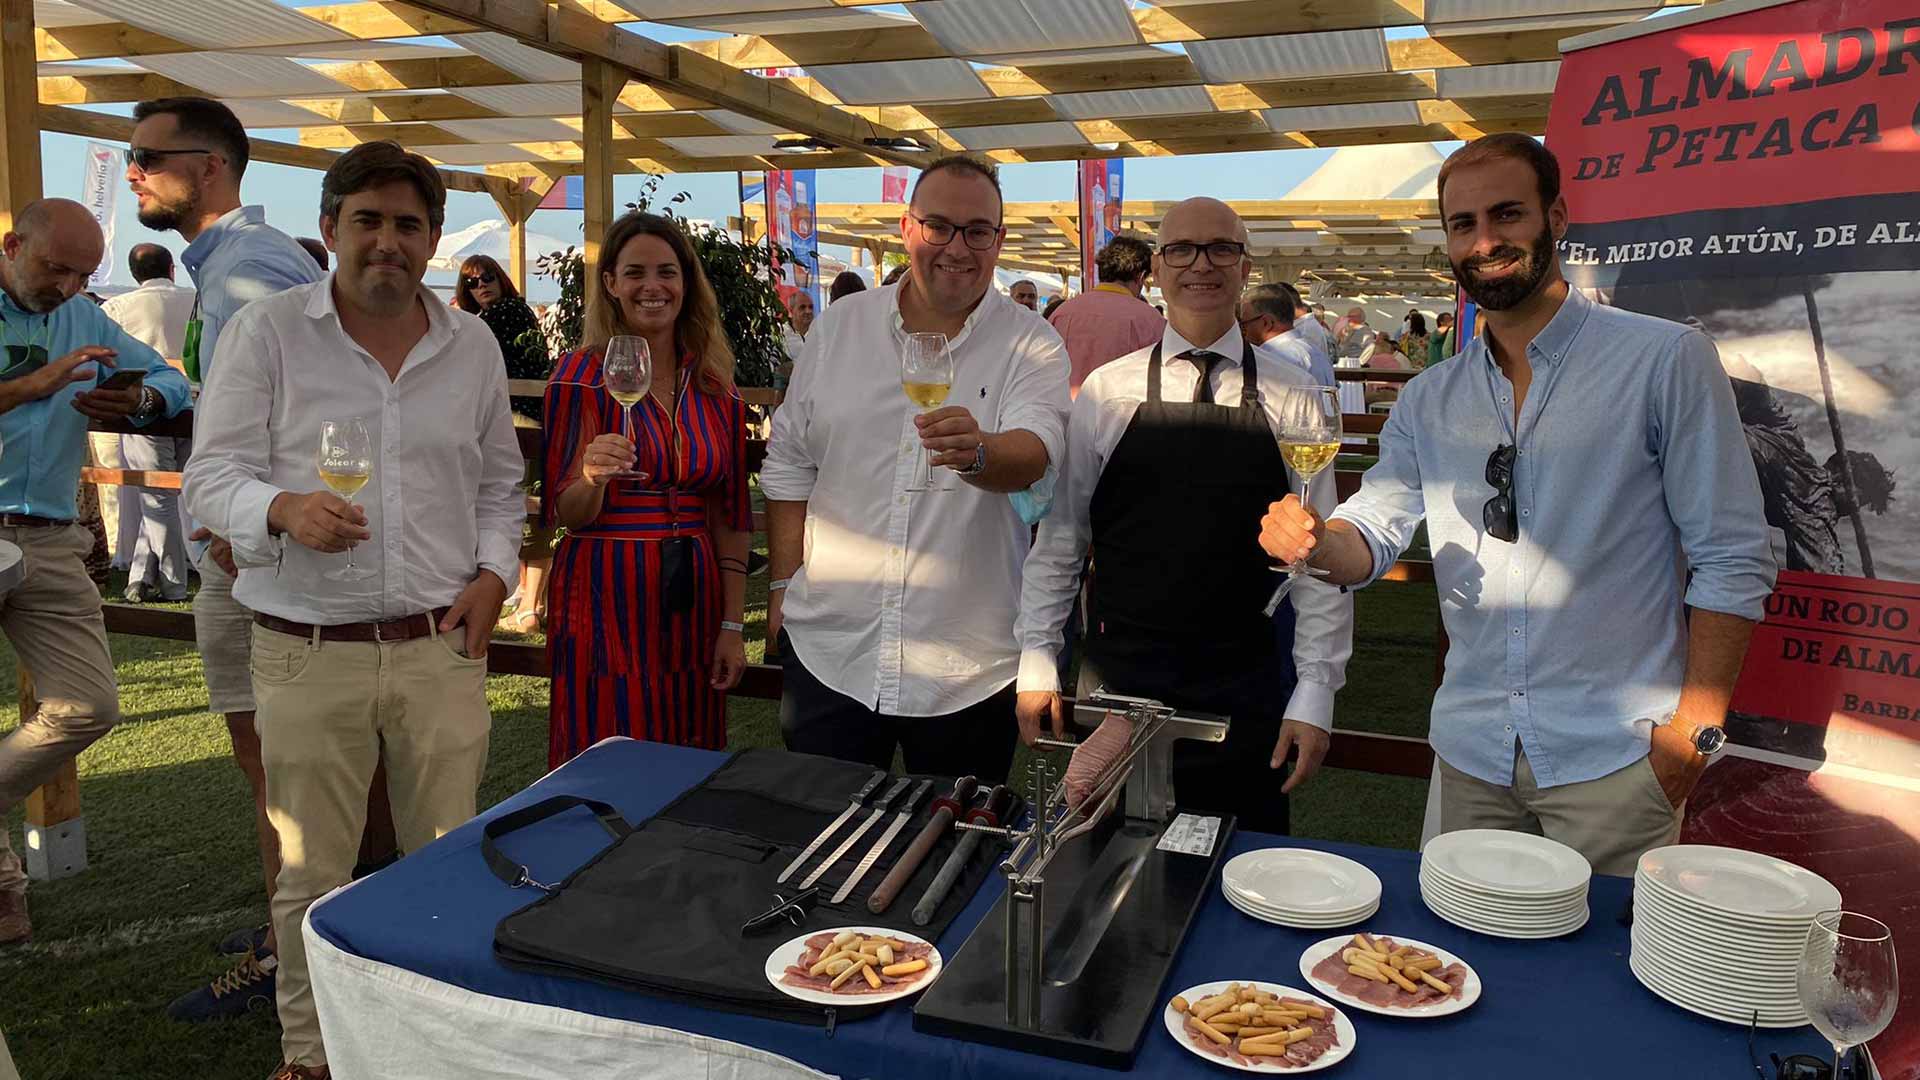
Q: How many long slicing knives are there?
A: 3